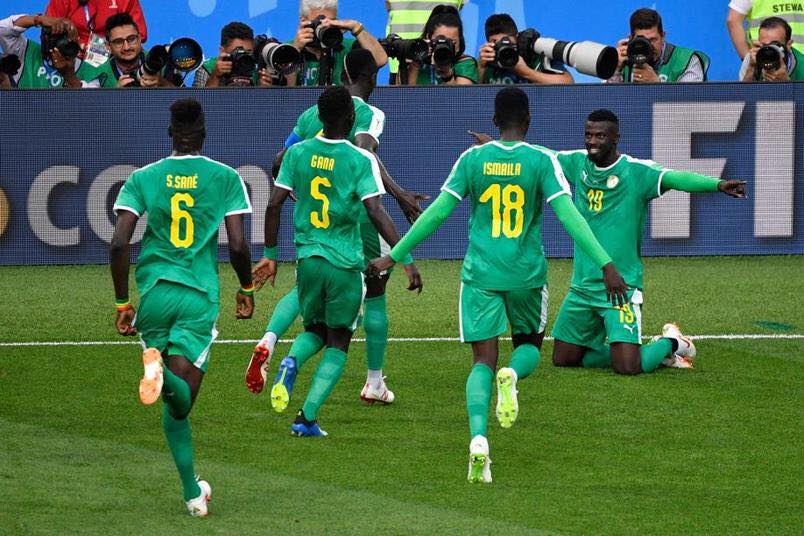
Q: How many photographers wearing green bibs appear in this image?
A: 8